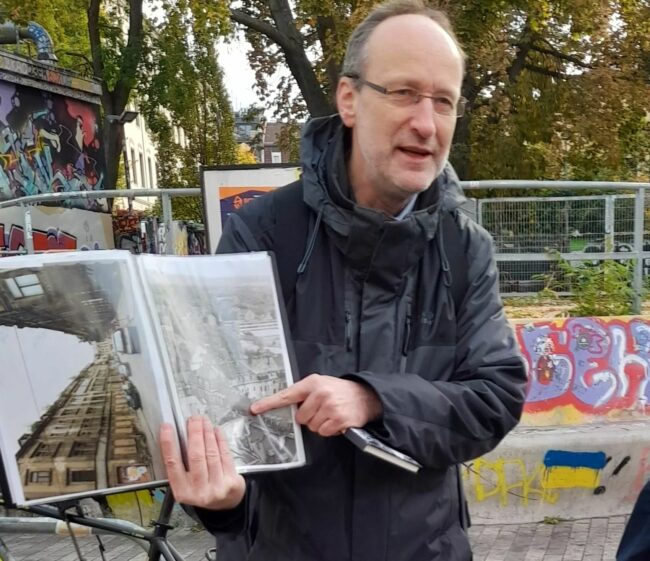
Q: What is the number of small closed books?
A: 1